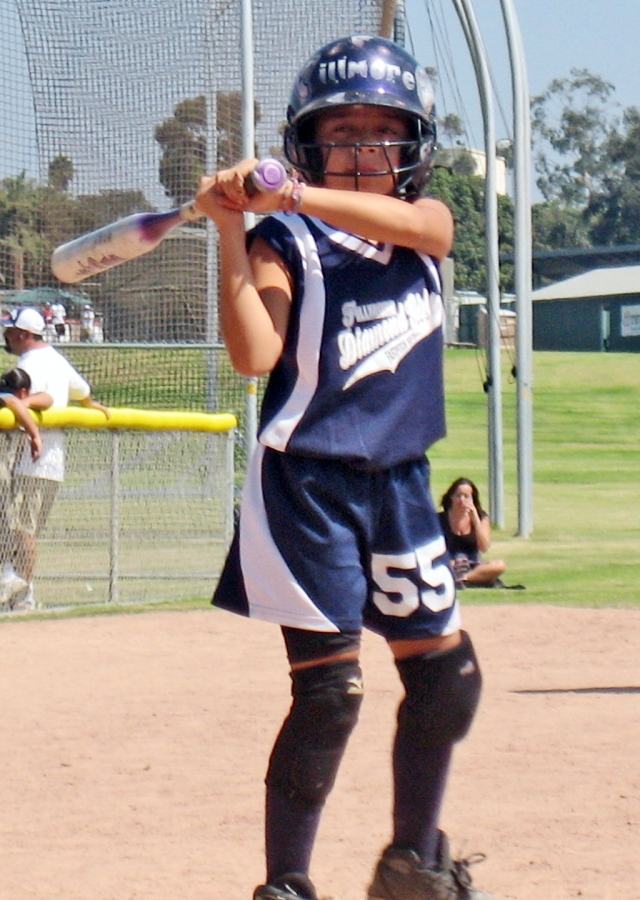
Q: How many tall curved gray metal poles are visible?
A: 2